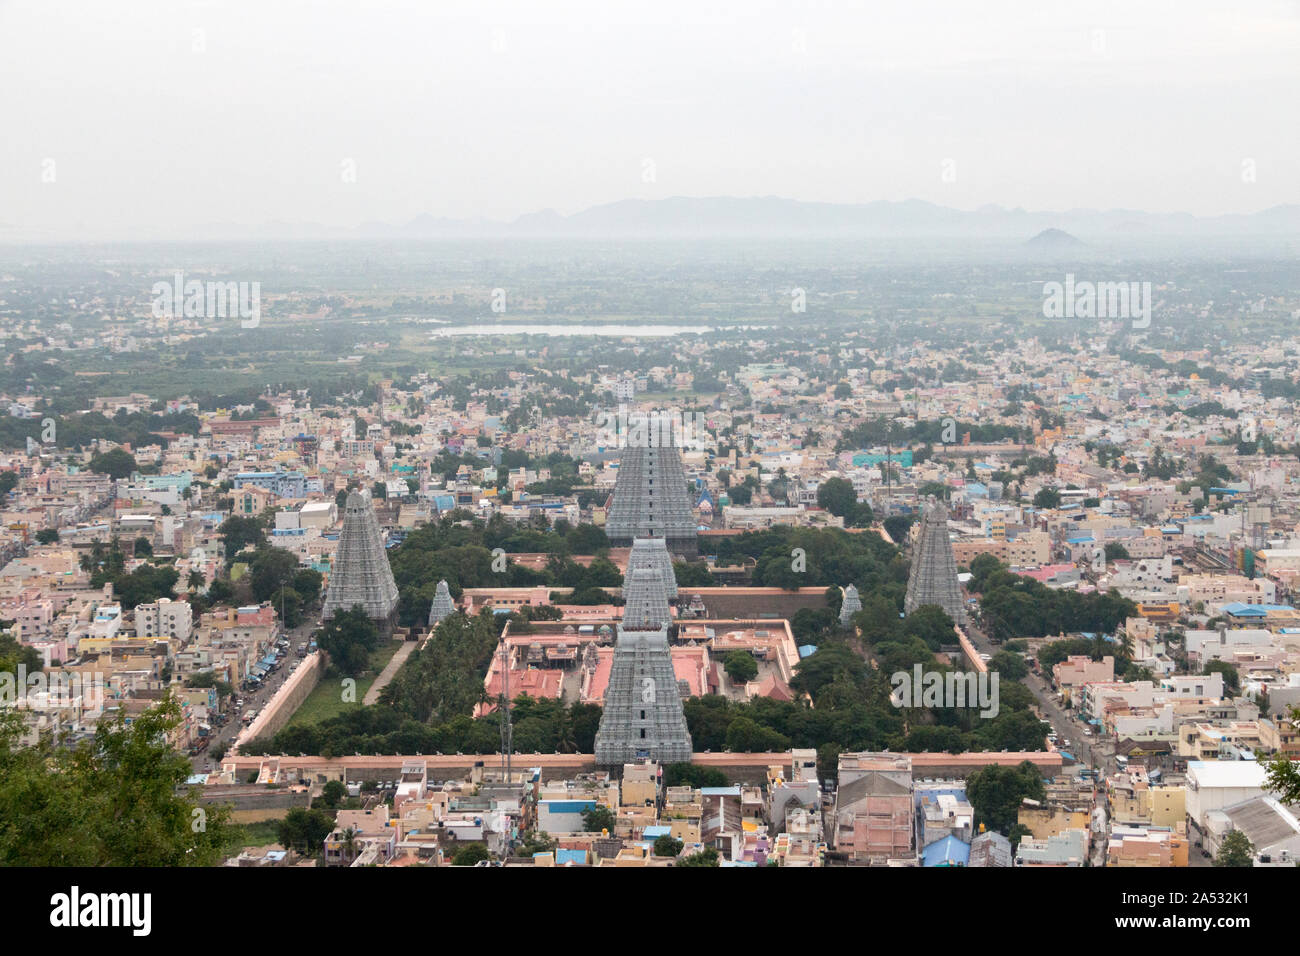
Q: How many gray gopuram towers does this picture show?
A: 8